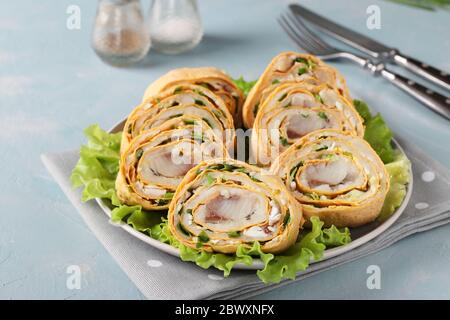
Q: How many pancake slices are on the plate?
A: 7